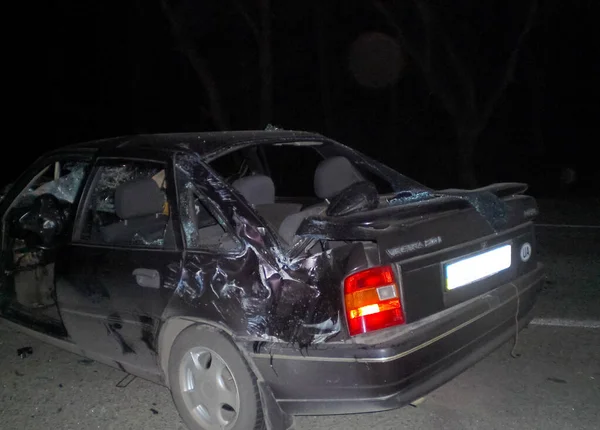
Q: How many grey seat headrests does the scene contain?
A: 3